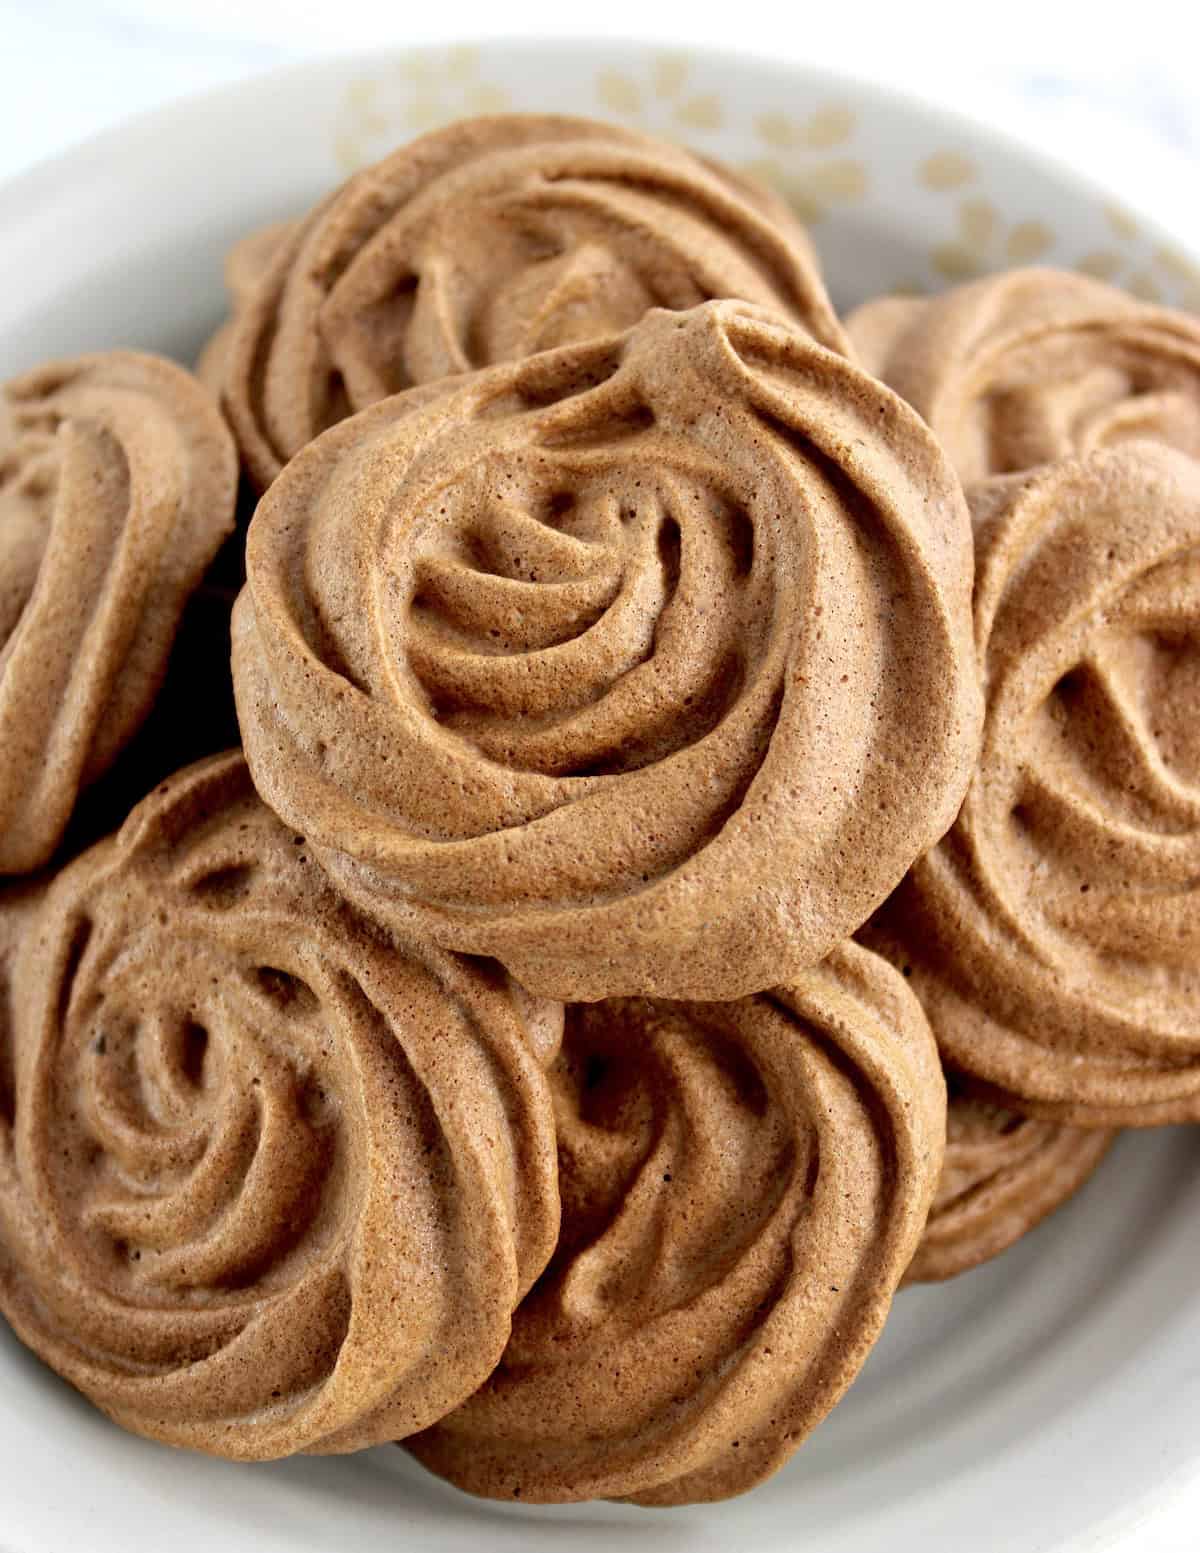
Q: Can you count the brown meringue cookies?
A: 8